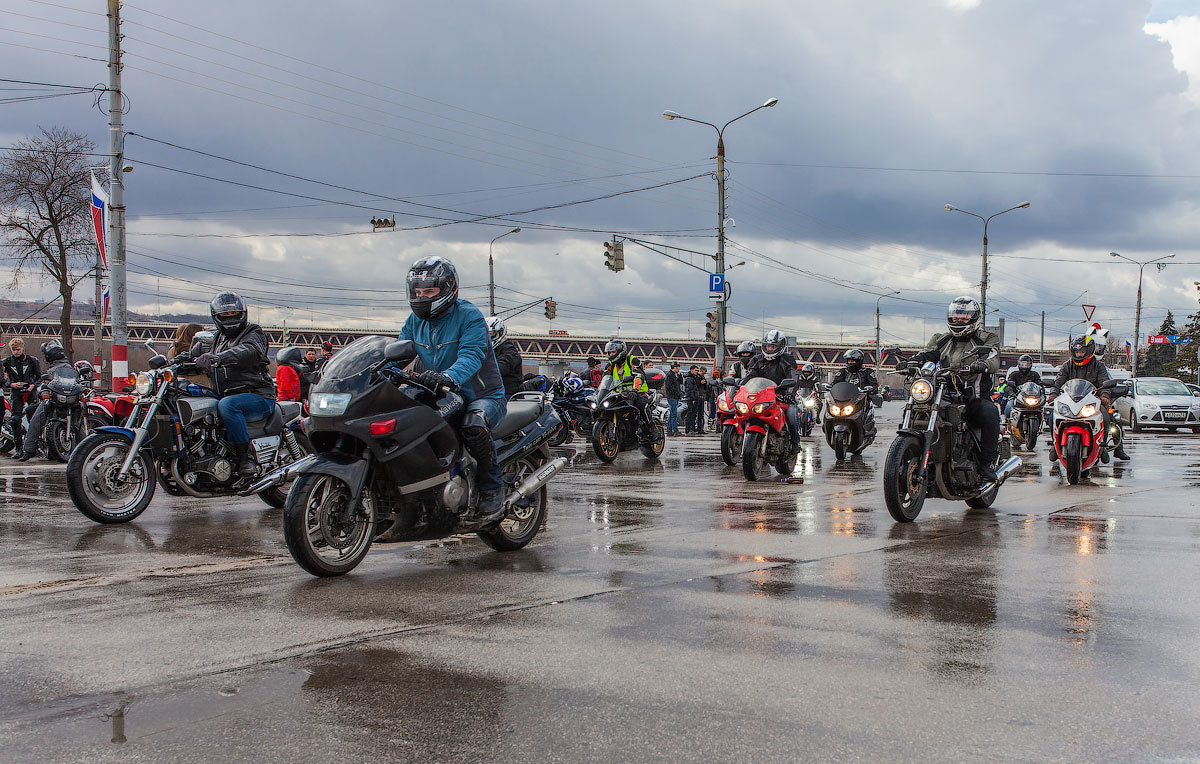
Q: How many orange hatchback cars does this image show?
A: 0